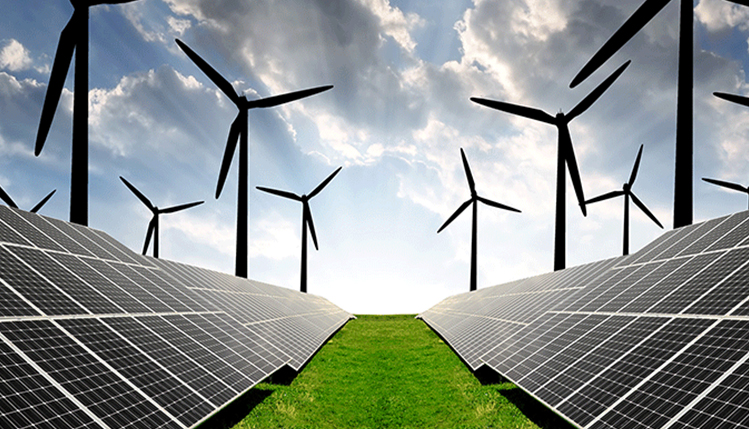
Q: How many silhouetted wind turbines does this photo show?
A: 11